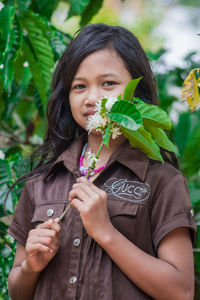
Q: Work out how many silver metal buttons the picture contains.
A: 4